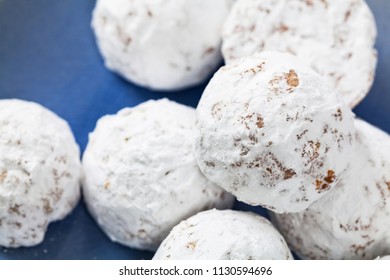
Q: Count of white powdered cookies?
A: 7